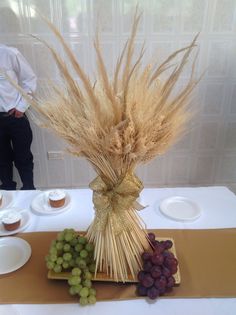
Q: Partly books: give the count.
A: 0